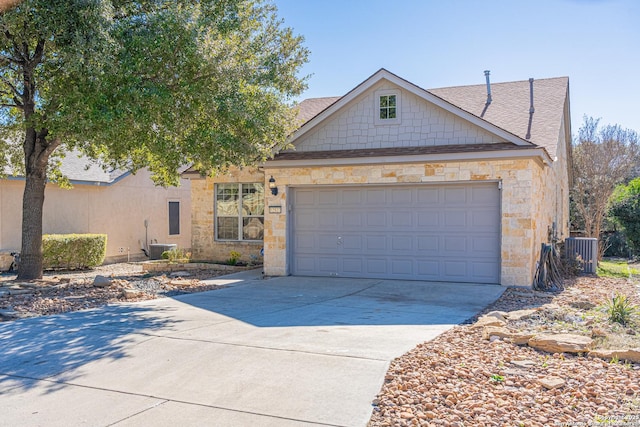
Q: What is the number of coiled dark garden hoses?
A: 1